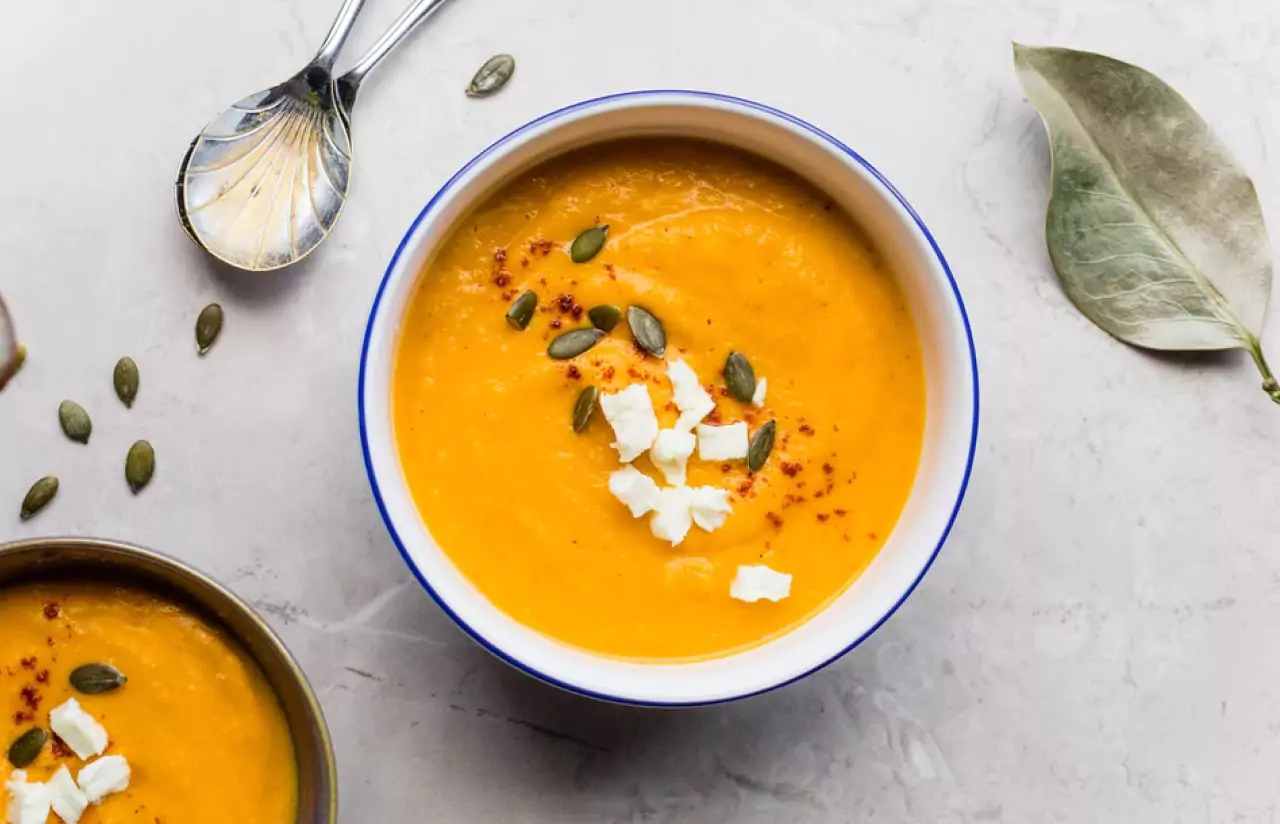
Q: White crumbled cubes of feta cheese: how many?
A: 13